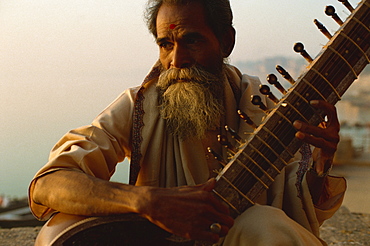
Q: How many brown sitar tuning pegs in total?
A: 12